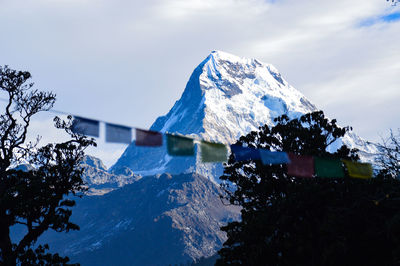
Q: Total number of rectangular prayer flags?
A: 10